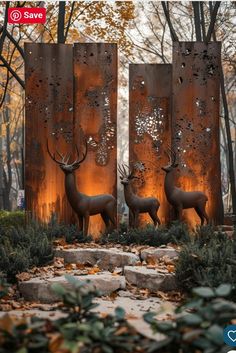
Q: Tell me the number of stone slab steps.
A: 4